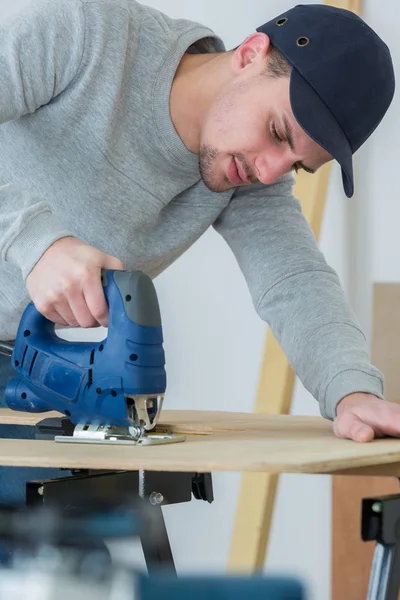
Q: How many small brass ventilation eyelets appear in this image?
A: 2